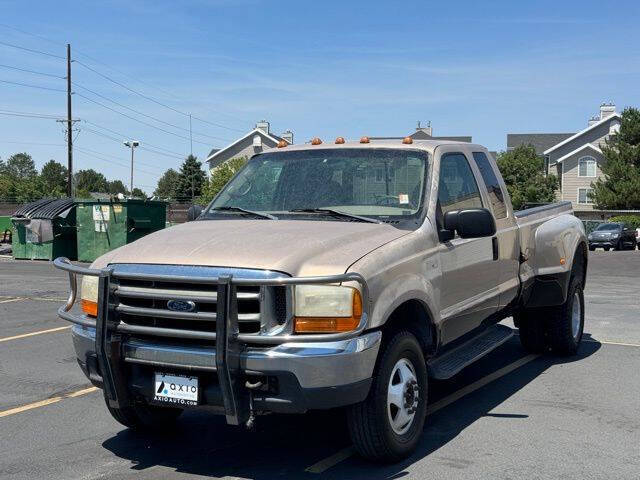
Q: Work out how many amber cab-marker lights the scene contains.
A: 5